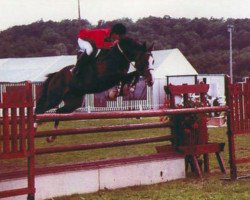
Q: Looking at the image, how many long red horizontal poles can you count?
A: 3